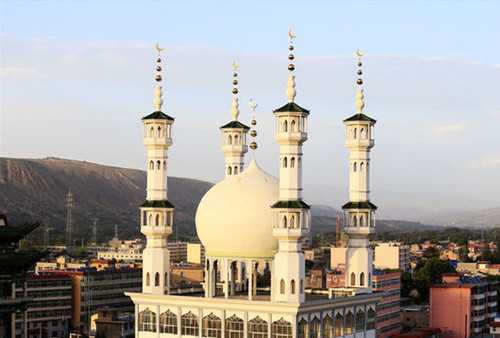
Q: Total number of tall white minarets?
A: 4